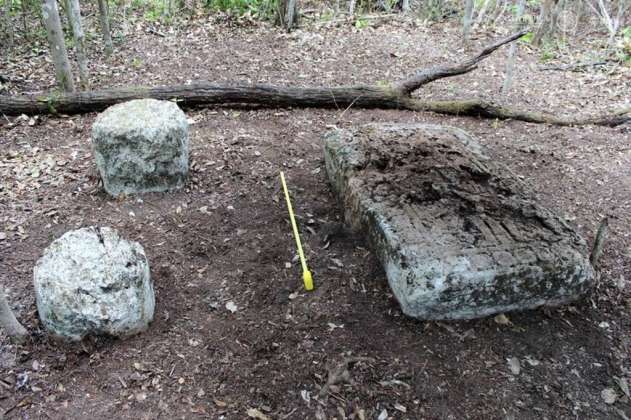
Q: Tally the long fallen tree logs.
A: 1